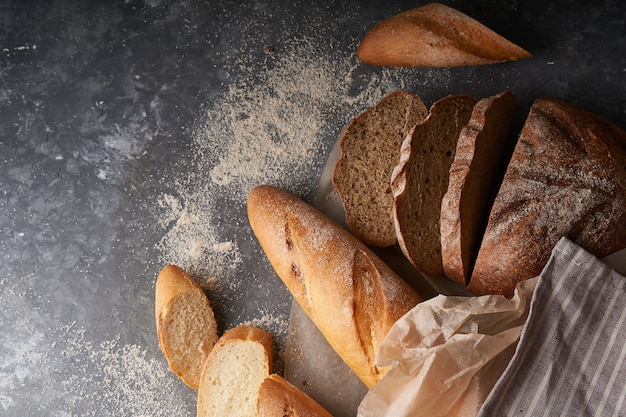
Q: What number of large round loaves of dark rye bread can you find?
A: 1